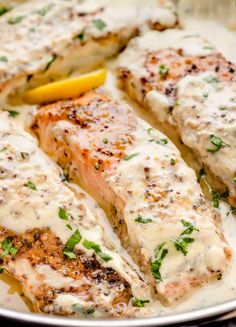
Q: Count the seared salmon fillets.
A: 4